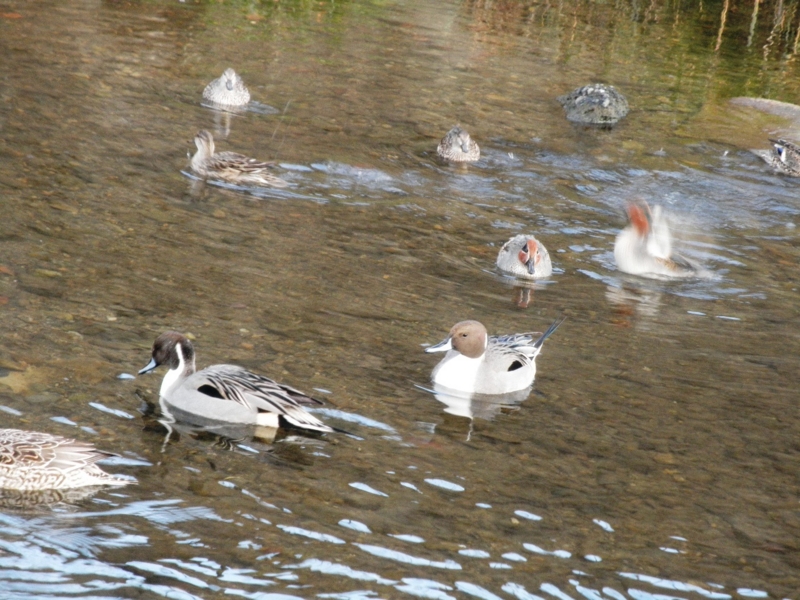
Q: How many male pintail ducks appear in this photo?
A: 2